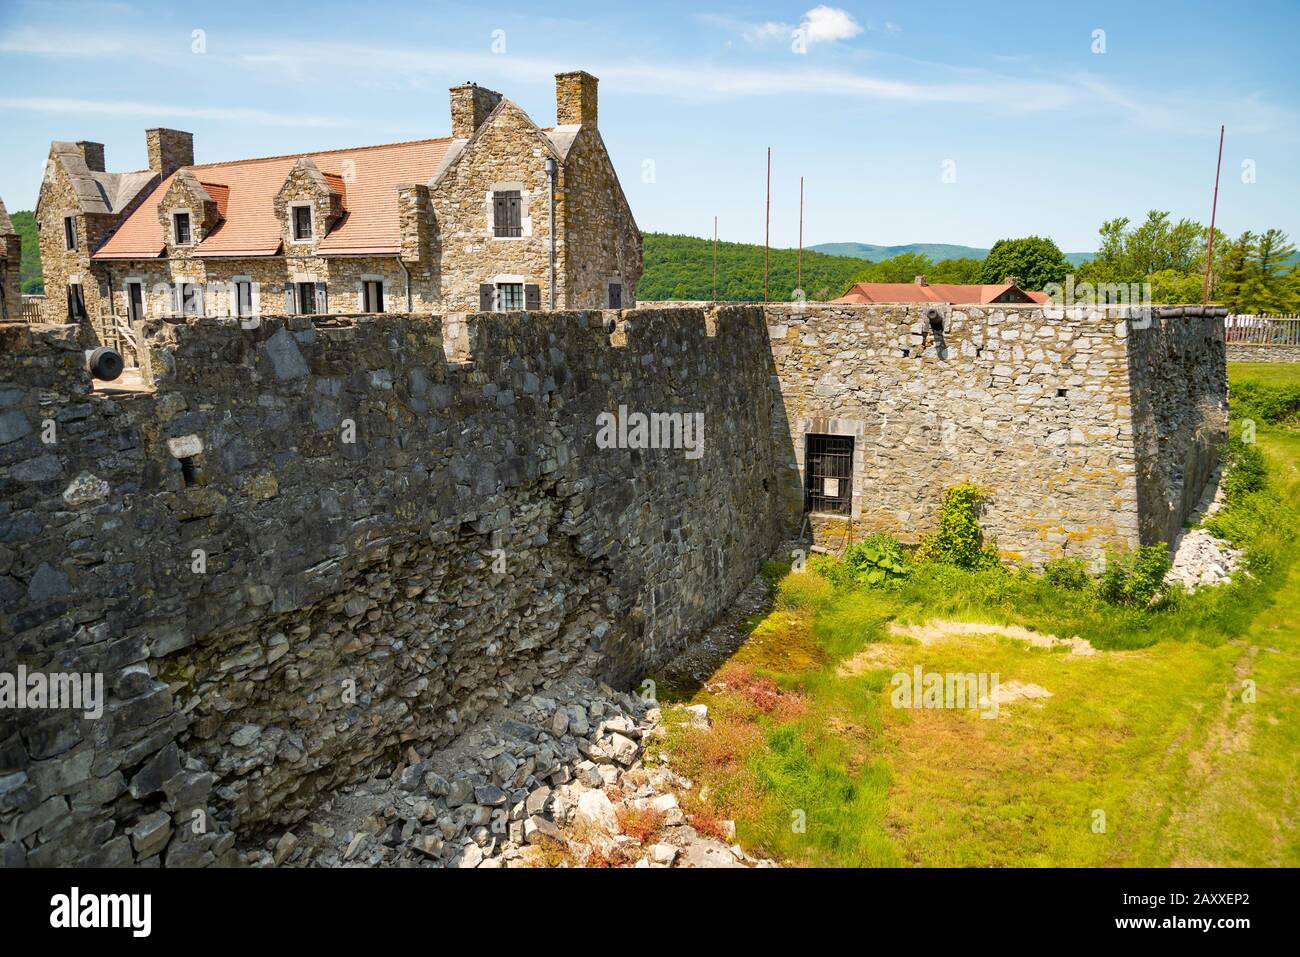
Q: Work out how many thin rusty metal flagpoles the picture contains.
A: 4